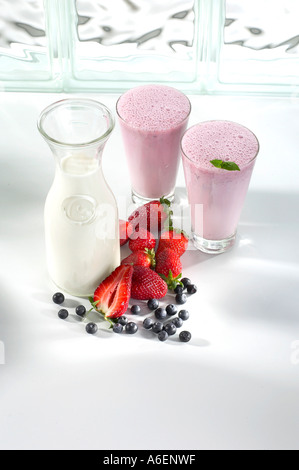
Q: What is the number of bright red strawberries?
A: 8